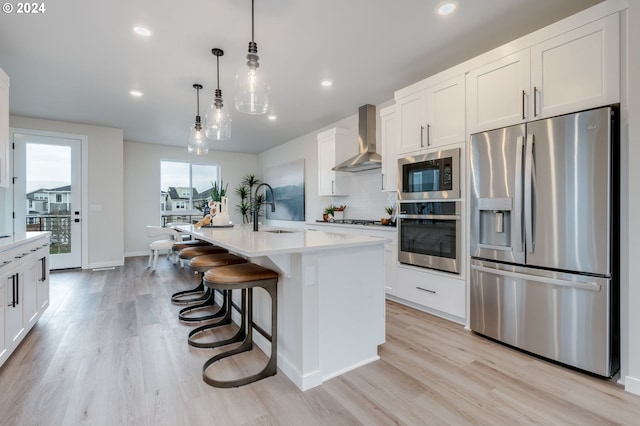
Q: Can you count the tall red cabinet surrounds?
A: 0